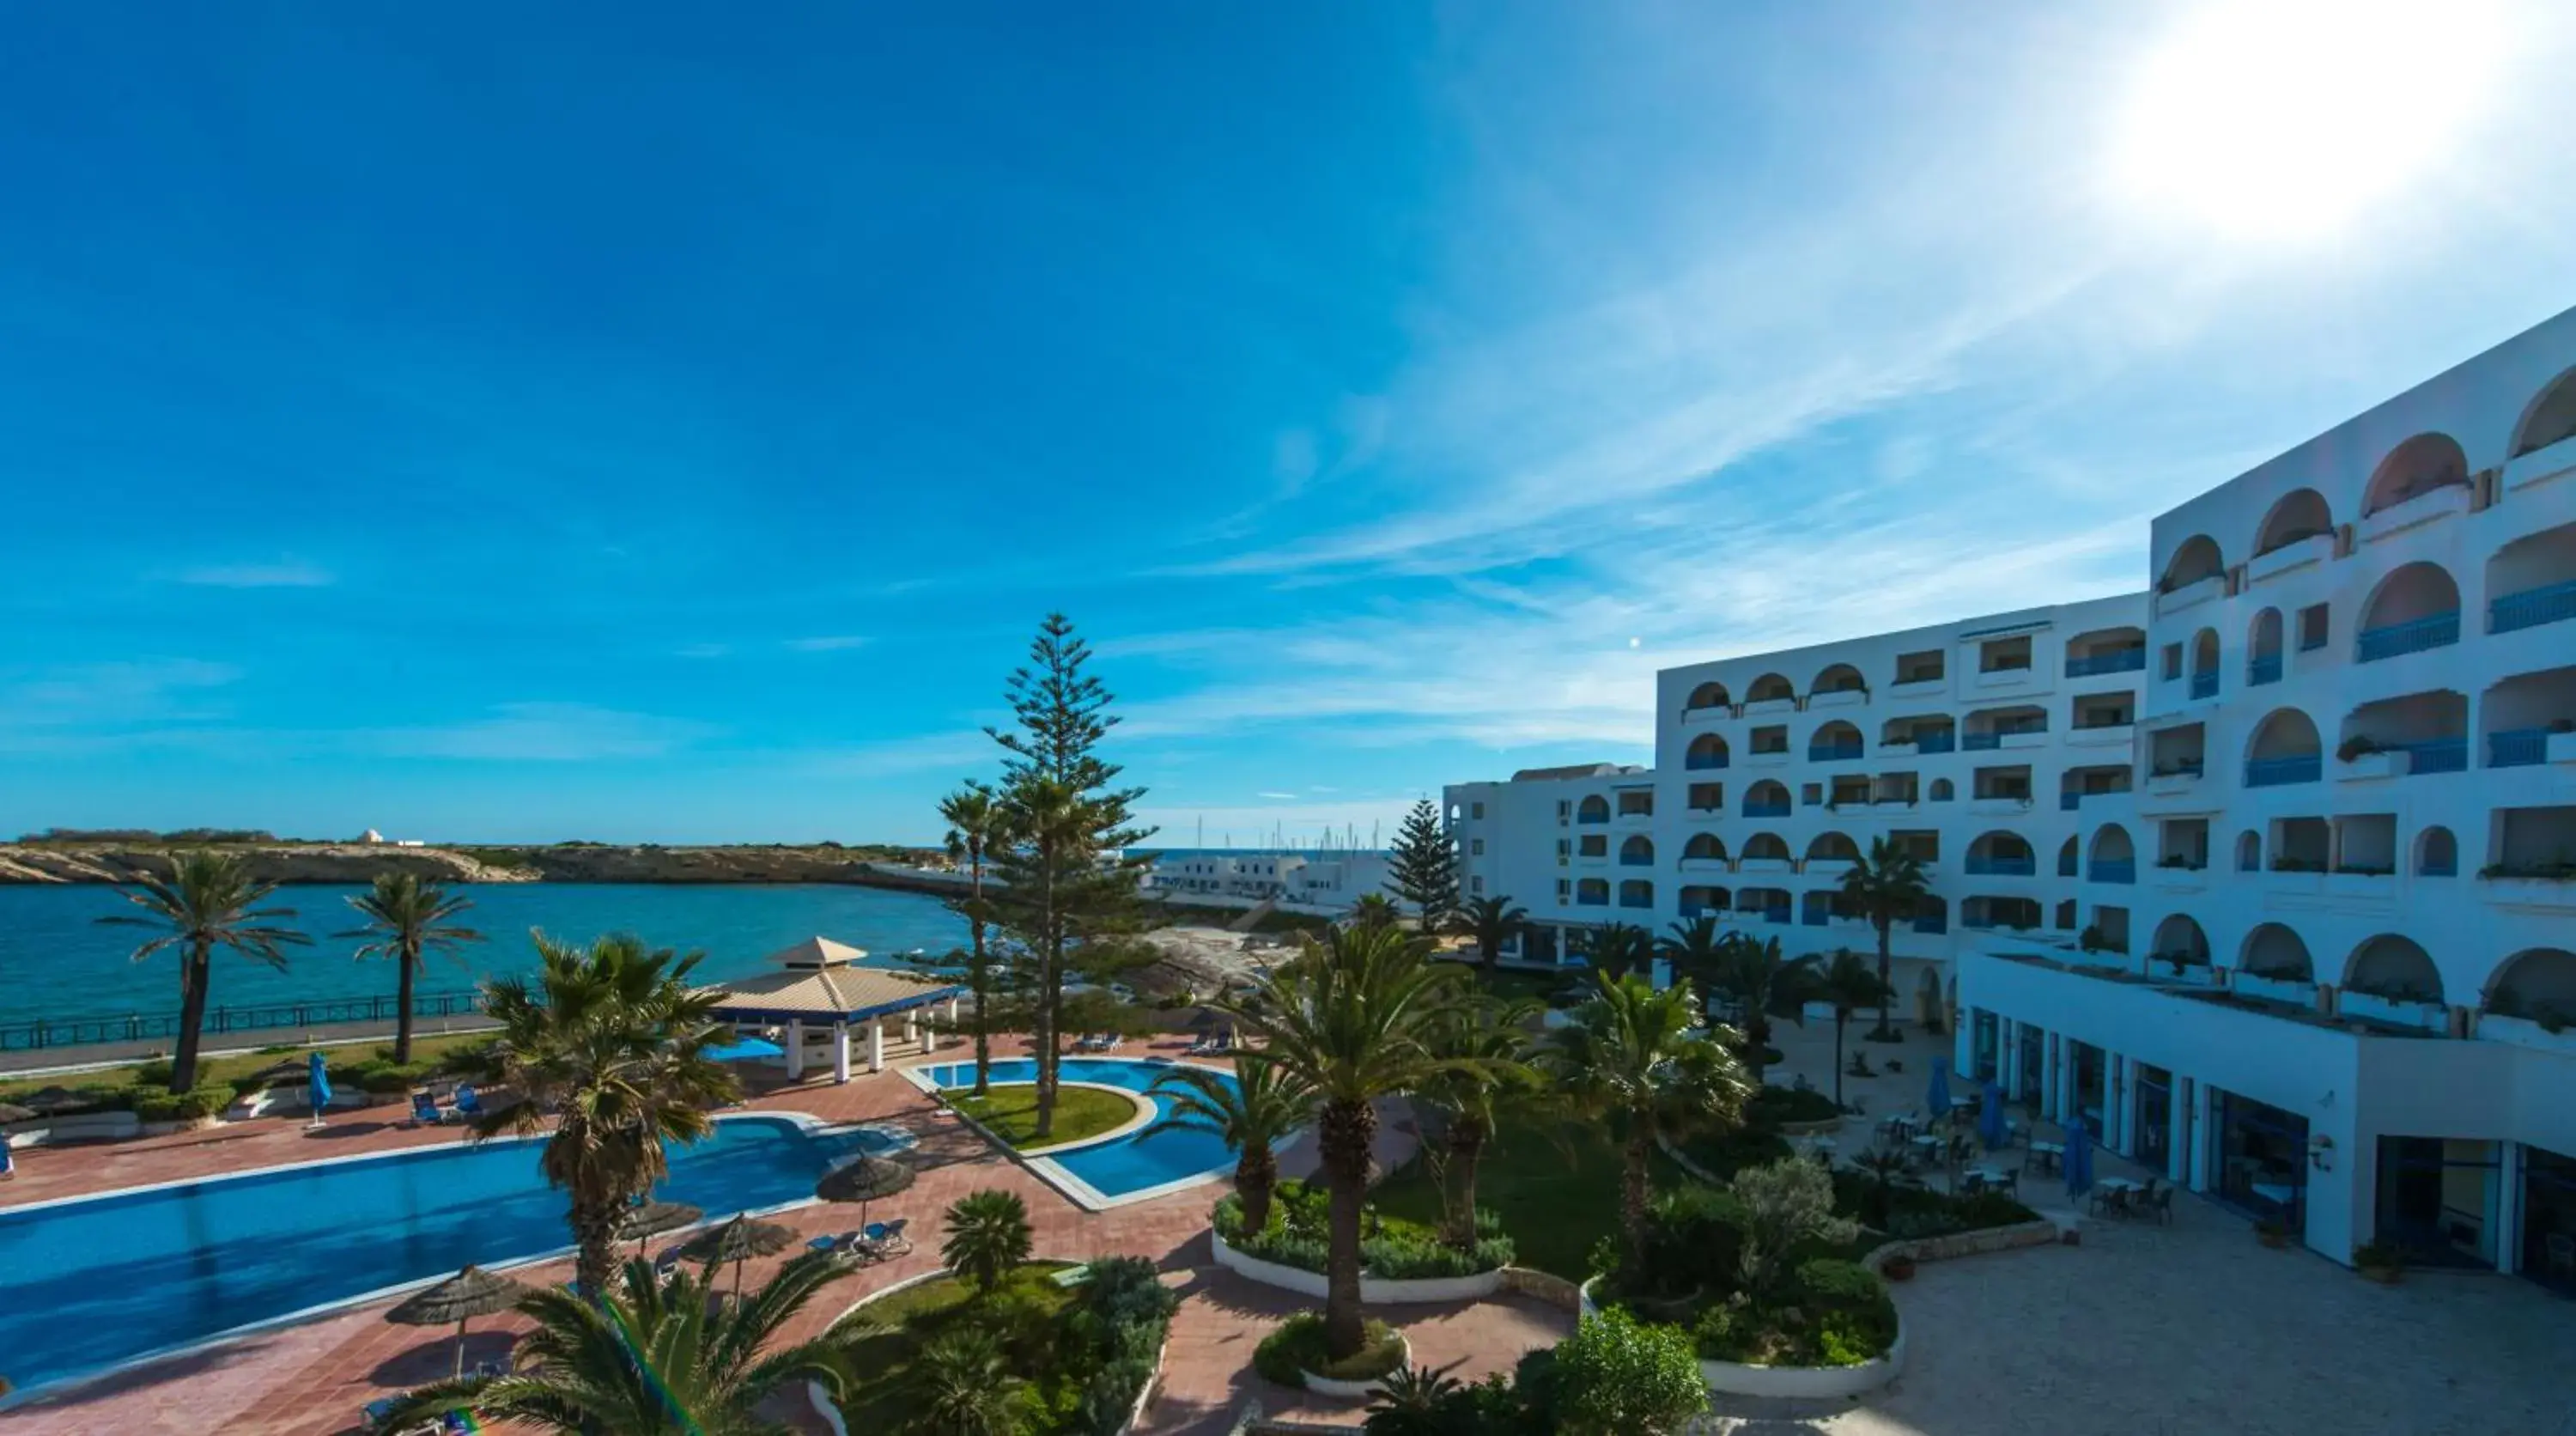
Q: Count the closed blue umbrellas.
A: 4